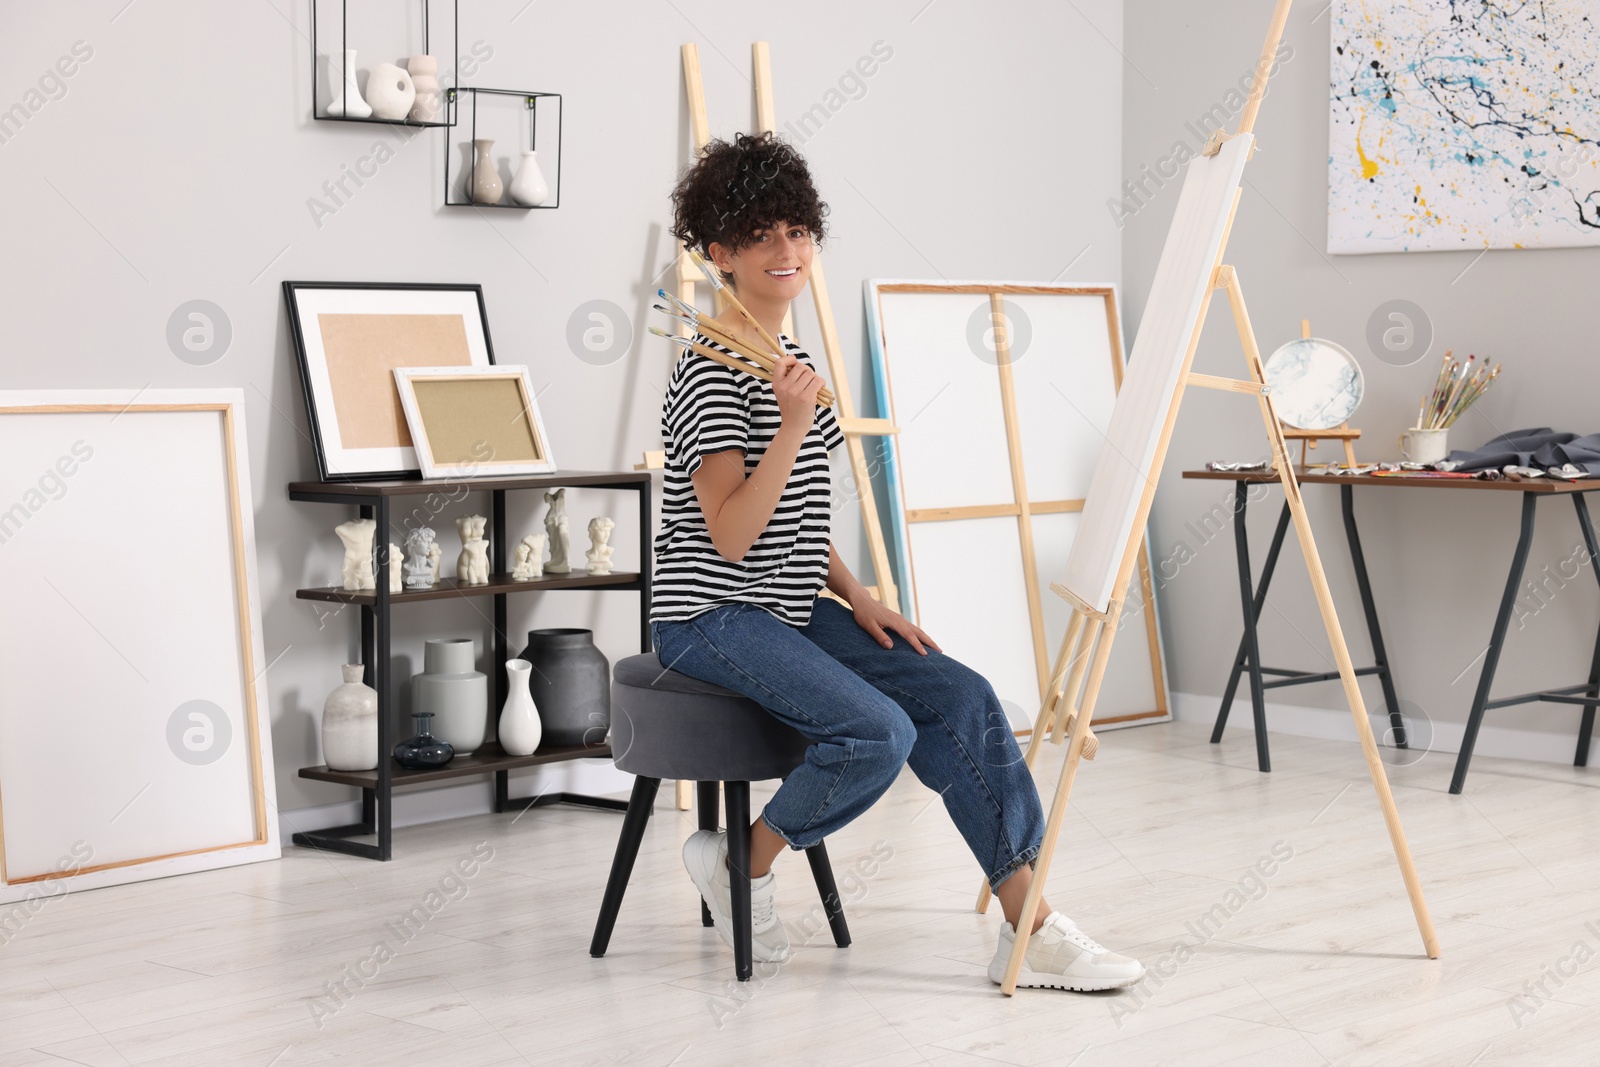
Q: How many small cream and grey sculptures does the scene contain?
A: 10